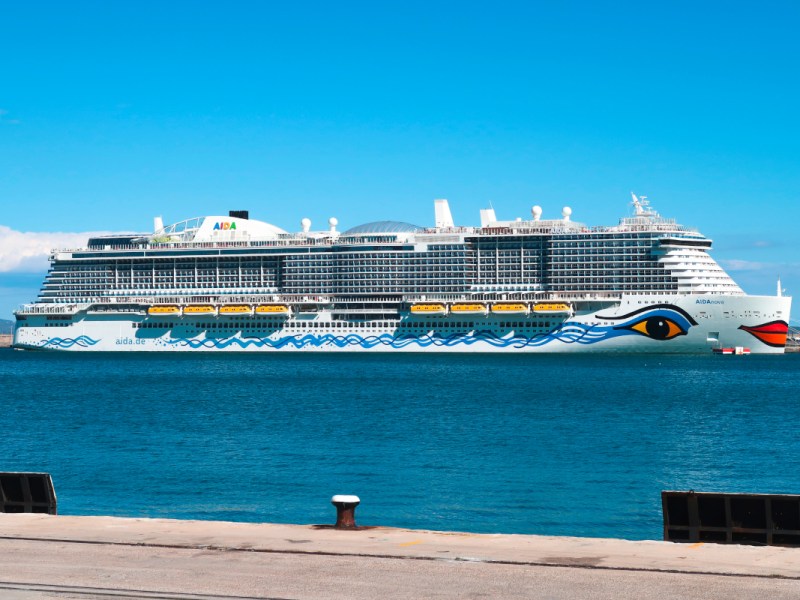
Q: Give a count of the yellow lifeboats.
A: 8